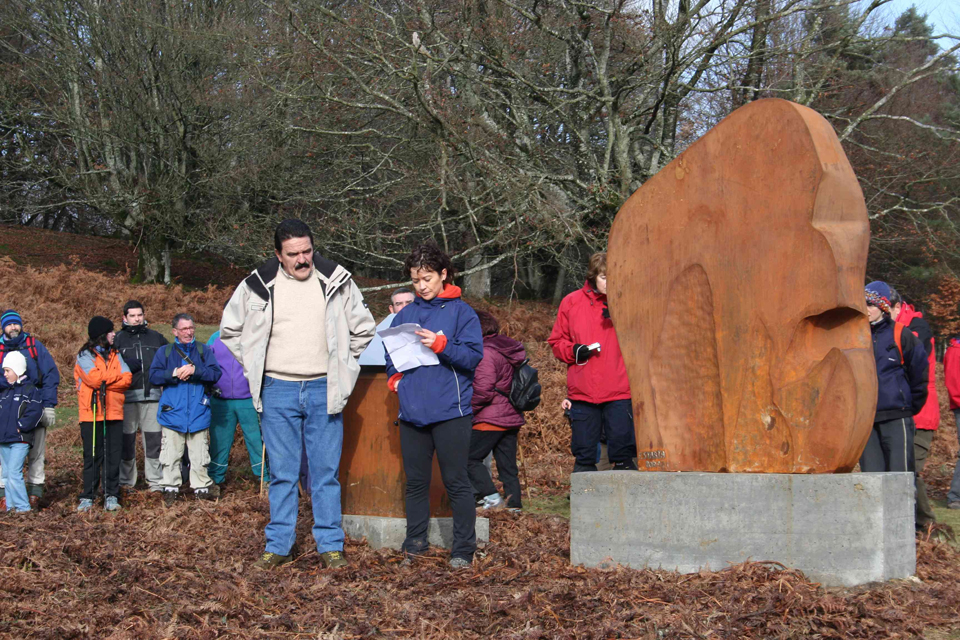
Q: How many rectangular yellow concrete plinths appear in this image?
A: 0